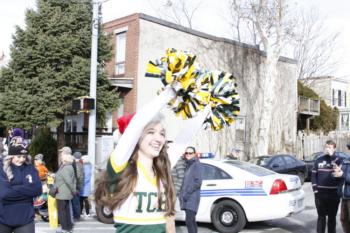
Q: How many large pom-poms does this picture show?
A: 2